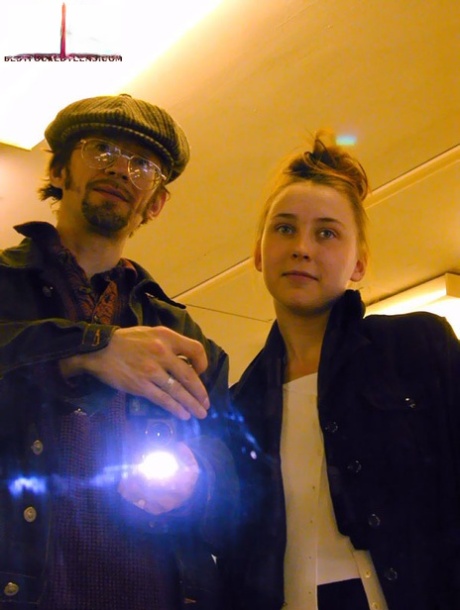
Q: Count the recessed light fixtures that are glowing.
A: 2